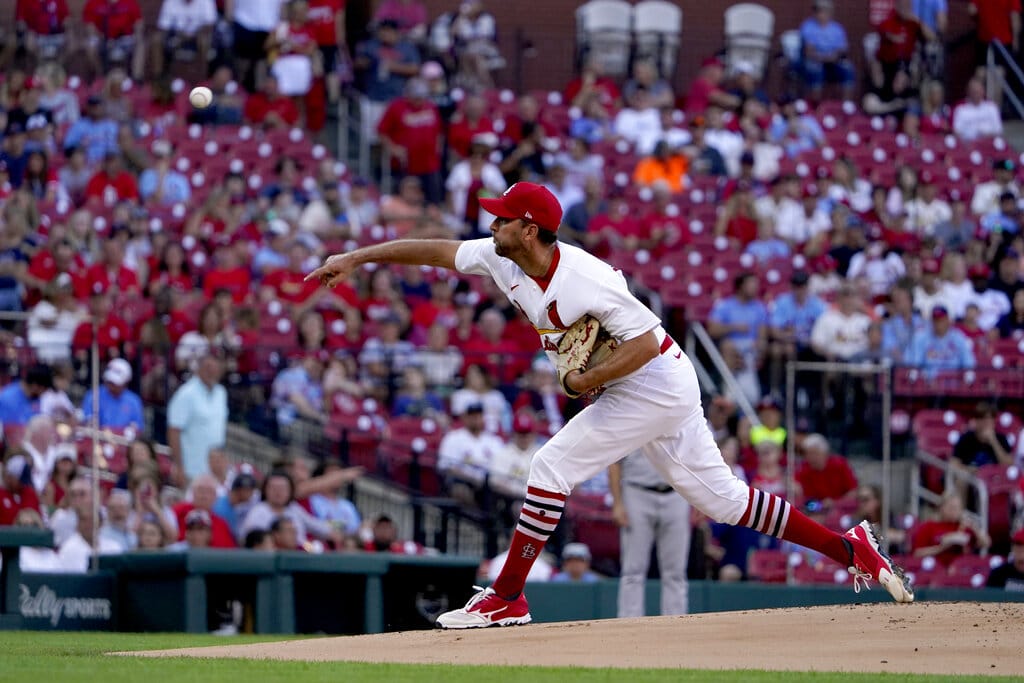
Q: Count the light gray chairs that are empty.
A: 3